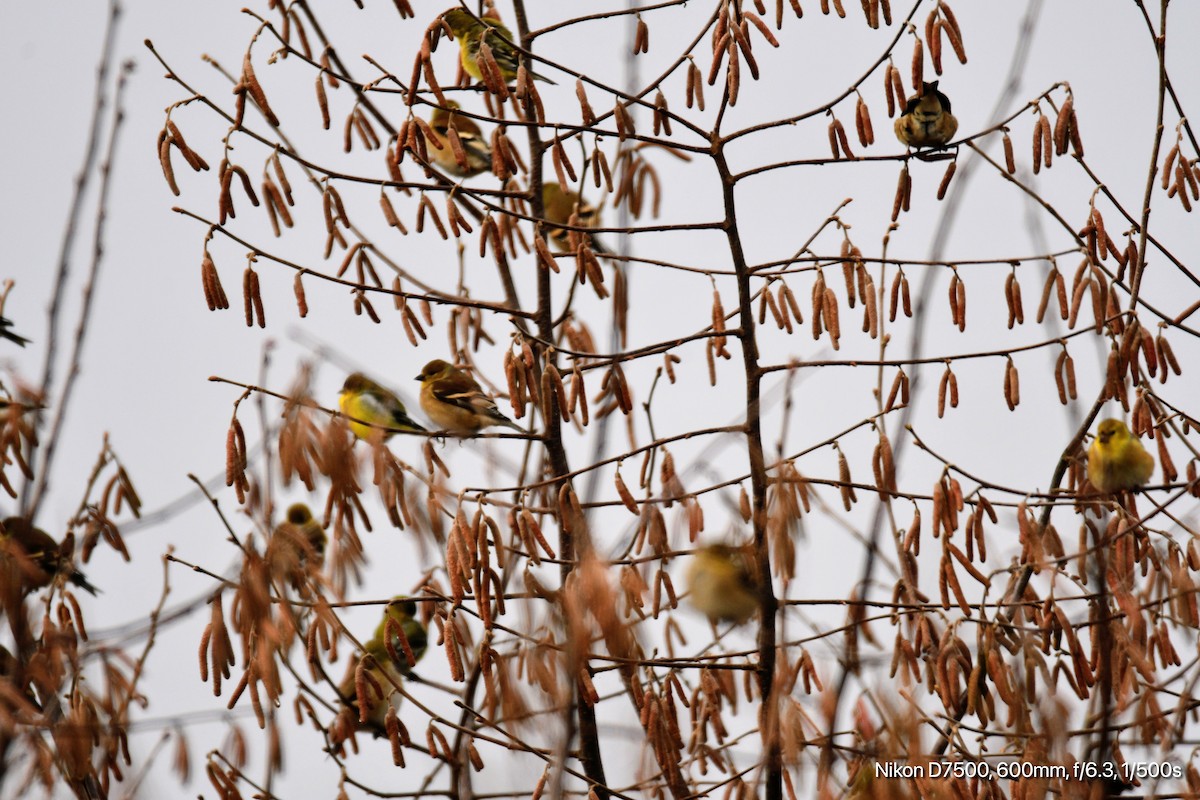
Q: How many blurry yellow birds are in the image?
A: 1